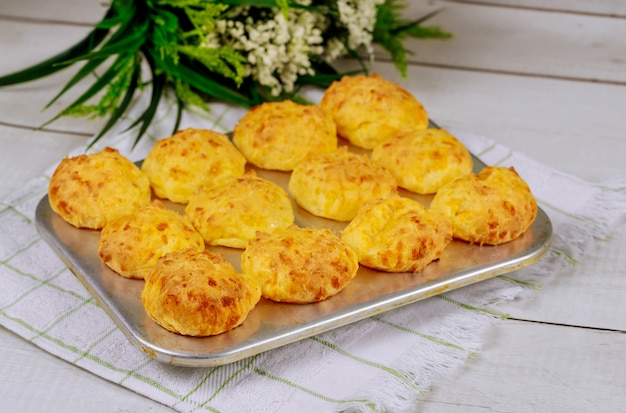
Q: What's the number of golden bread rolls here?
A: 12